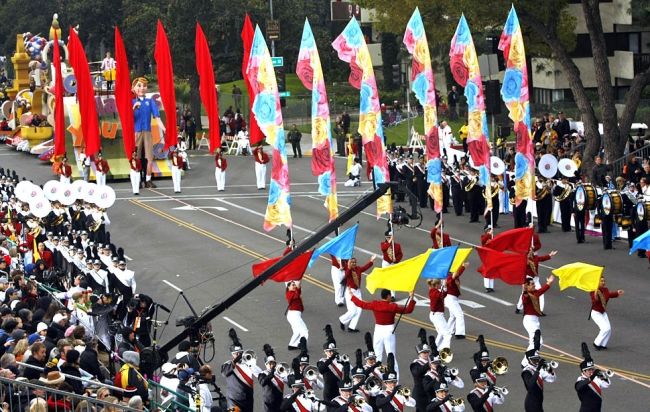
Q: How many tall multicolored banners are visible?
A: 6